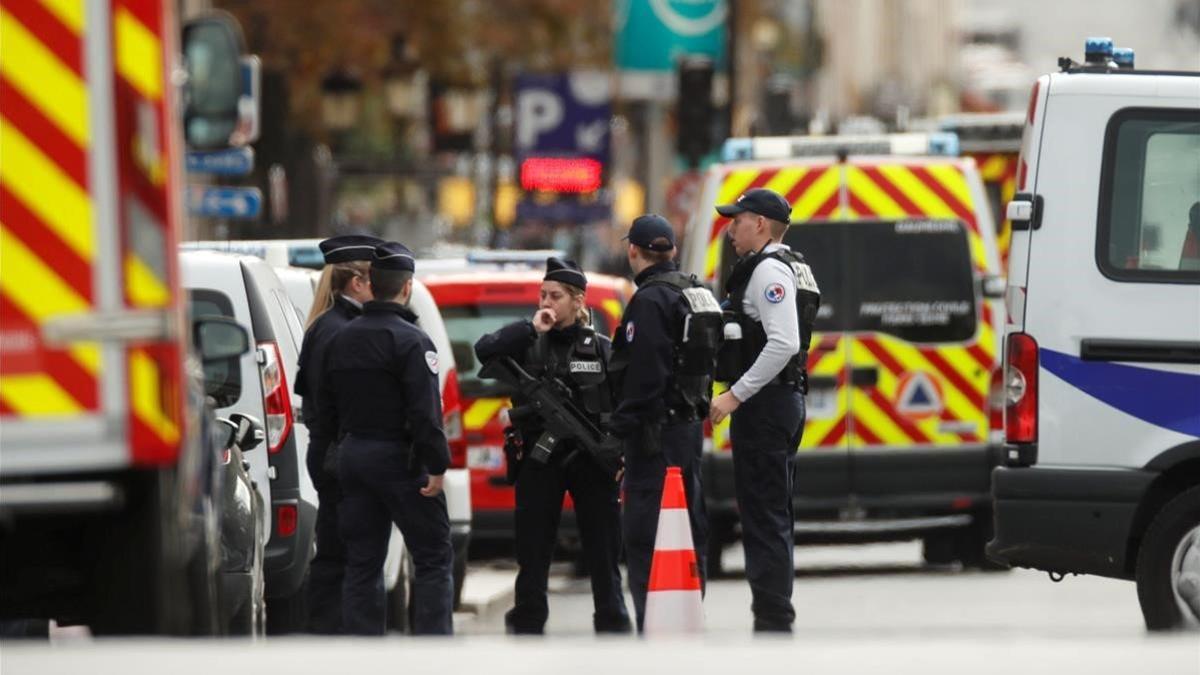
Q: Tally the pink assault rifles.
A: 0